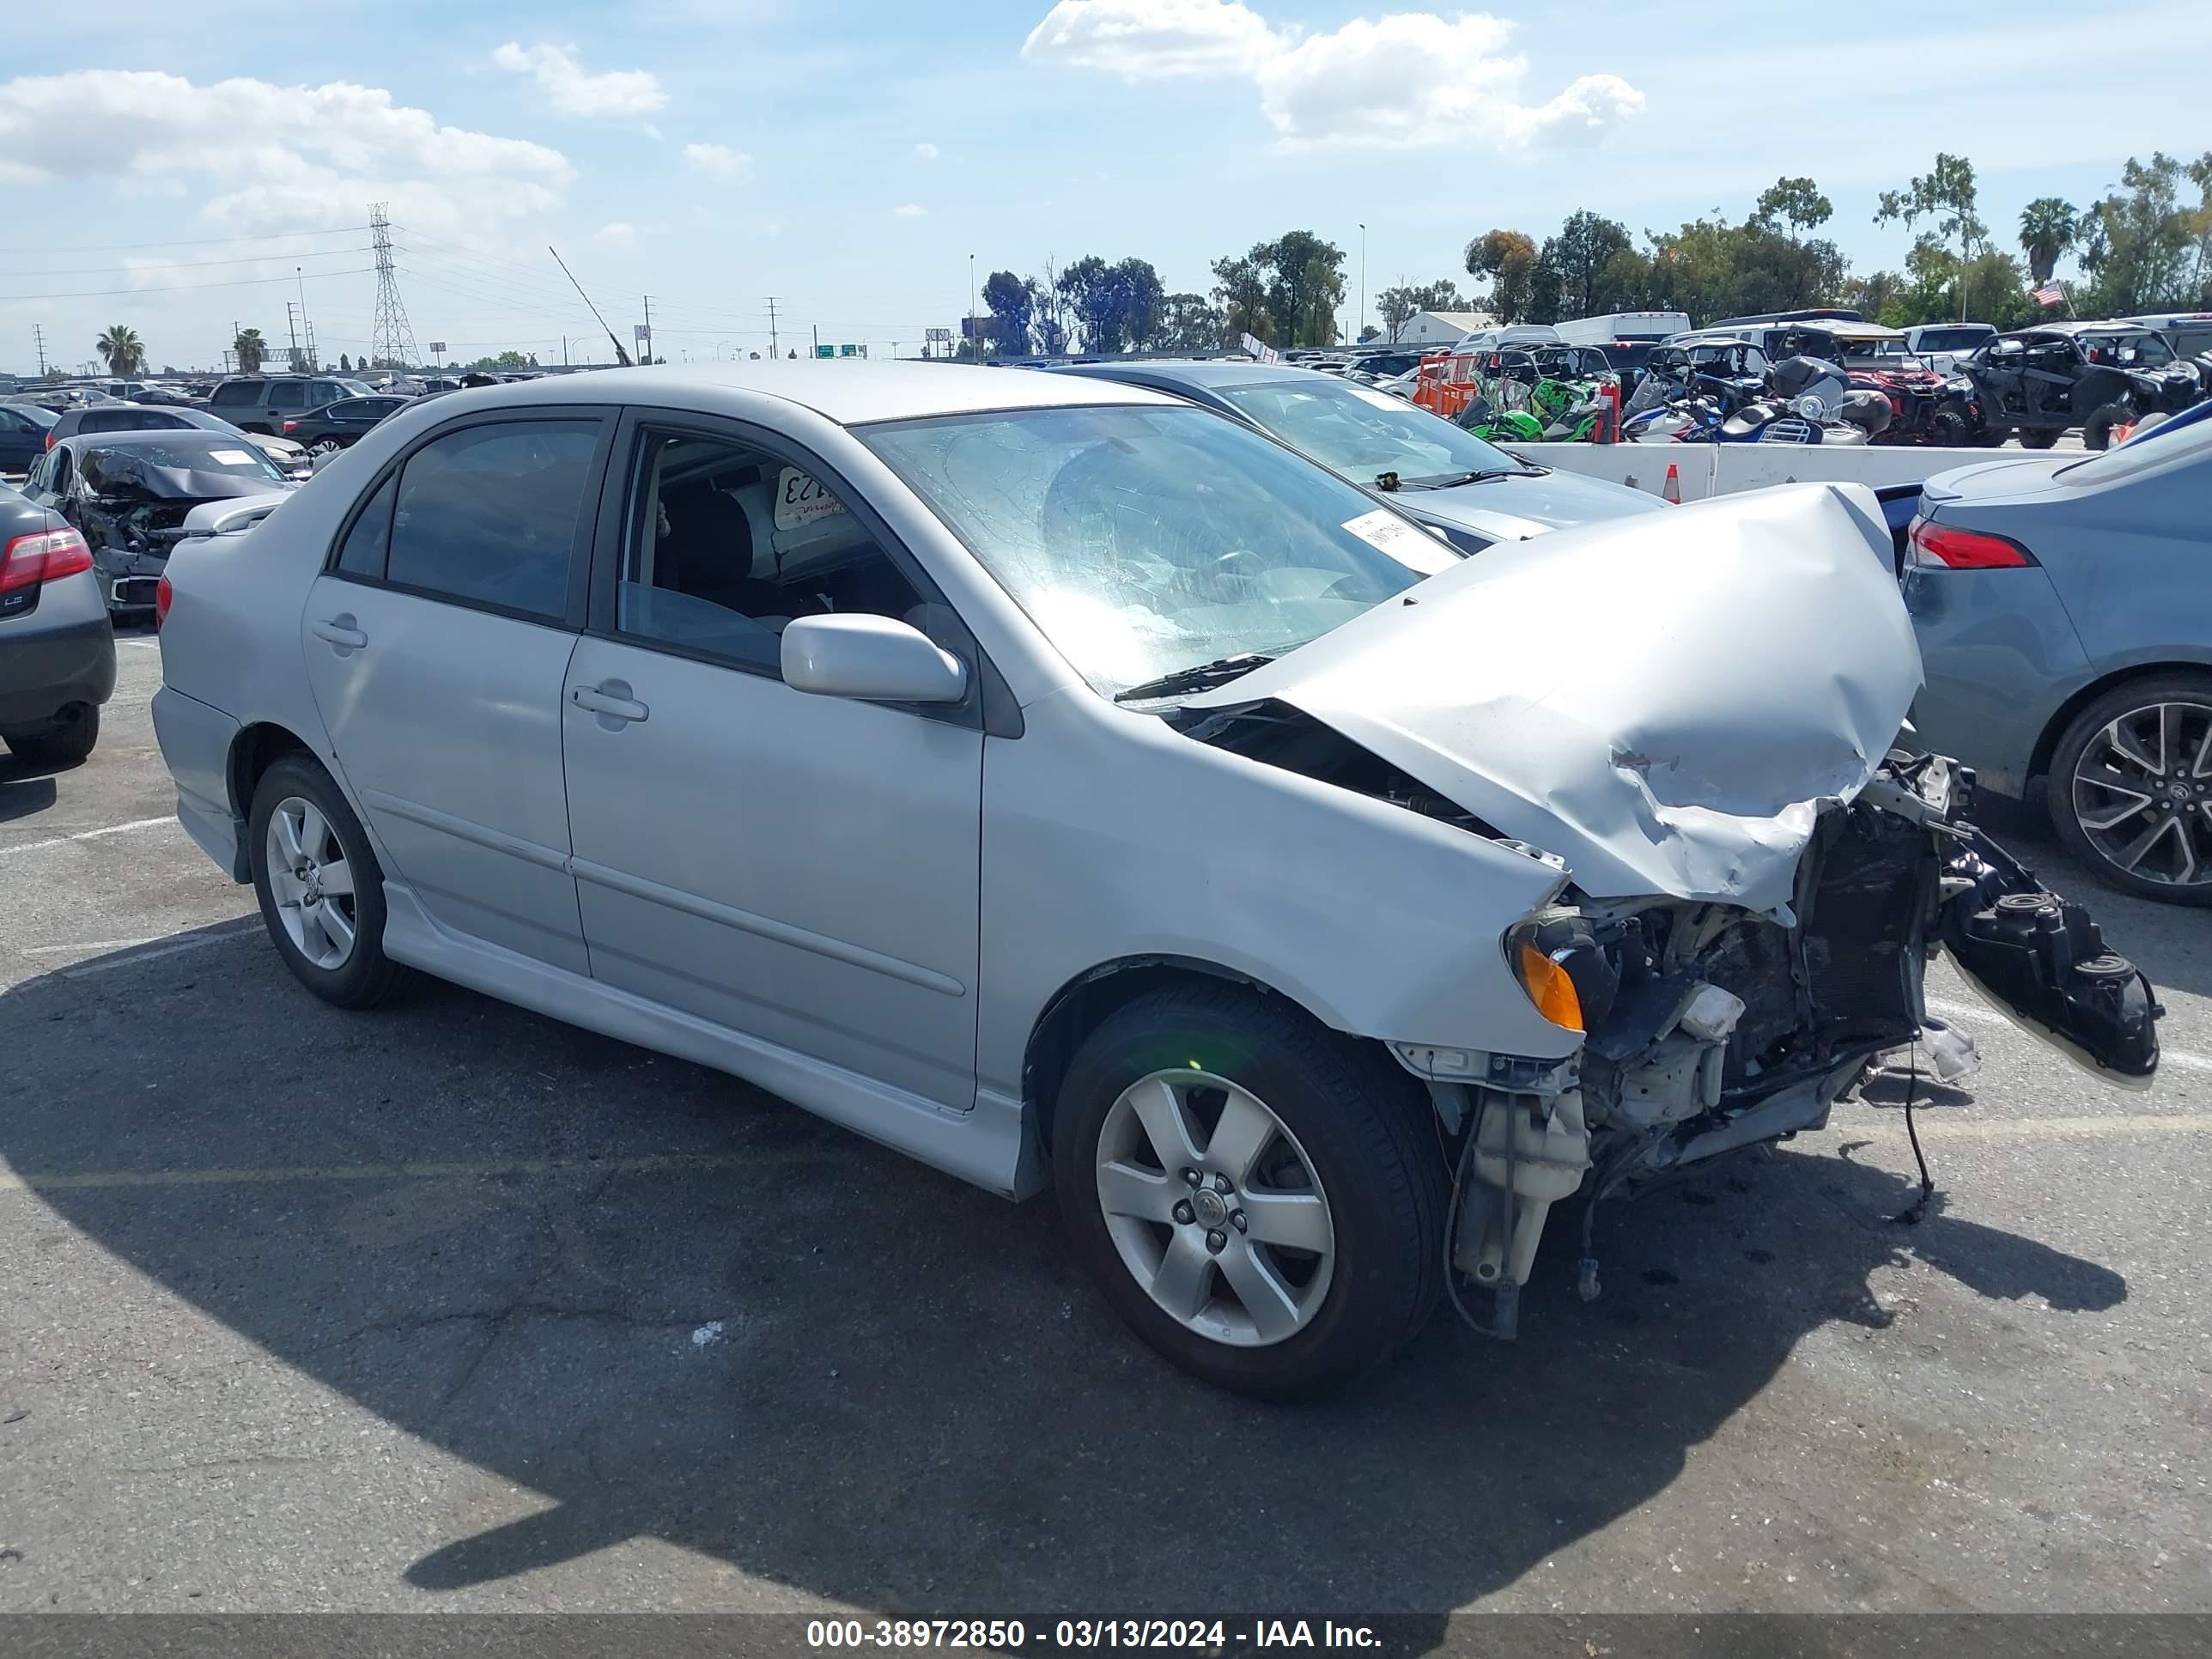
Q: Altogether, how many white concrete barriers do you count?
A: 2